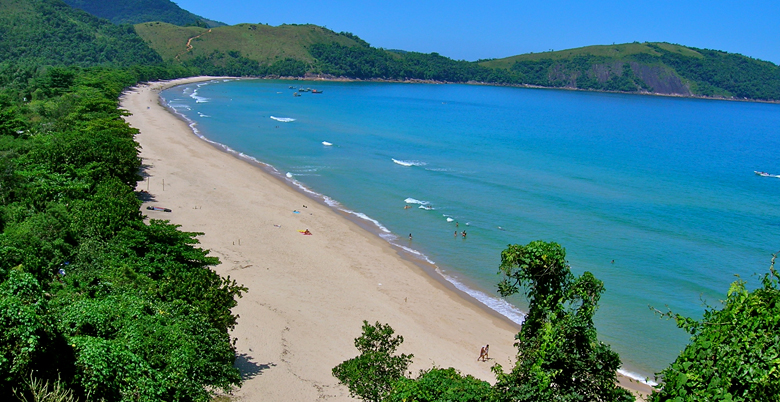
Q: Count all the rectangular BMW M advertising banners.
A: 0